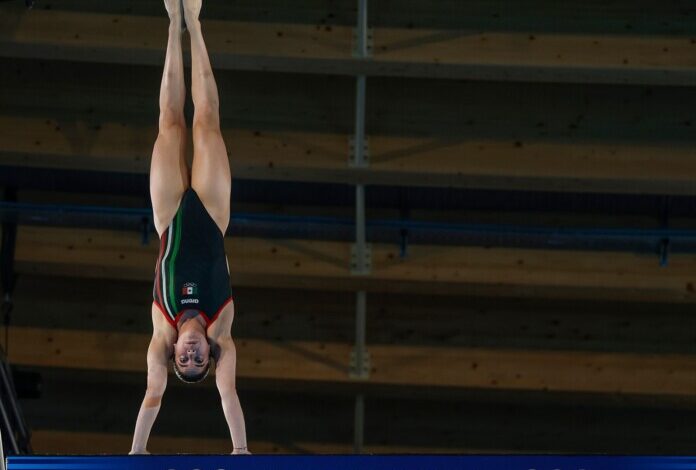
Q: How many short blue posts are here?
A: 3